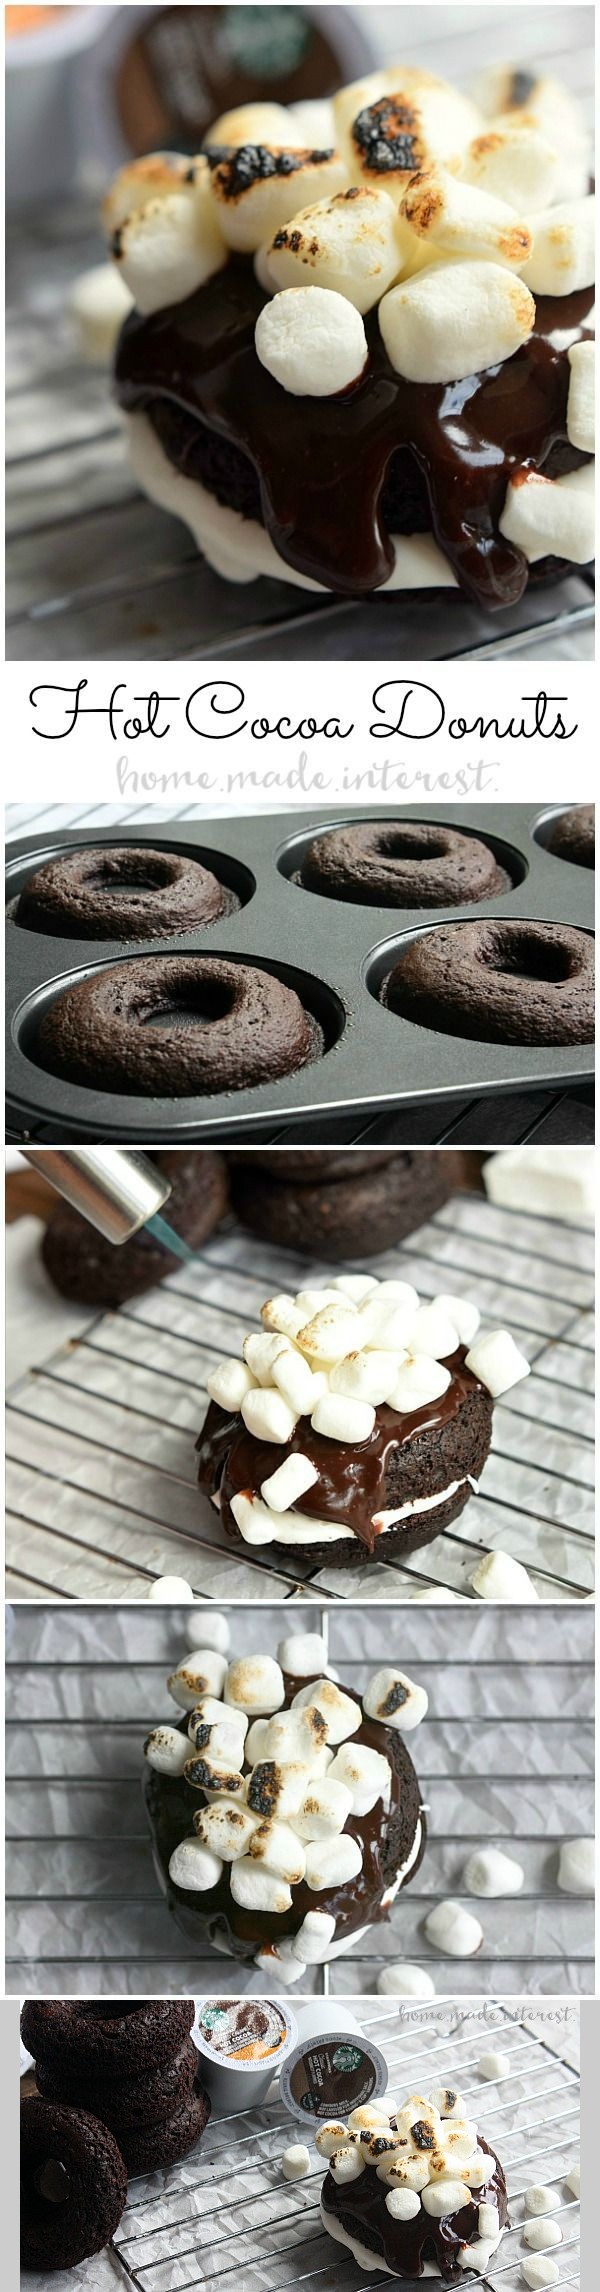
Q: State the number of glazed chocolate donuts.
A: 4